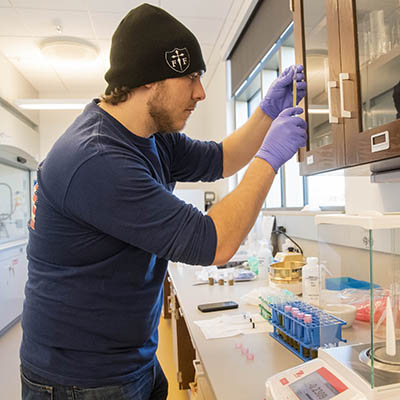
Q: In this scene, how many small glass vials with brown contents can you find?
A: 3